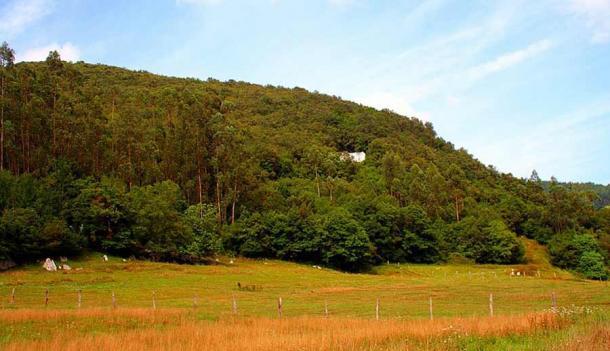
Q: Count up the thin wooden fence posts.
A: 13